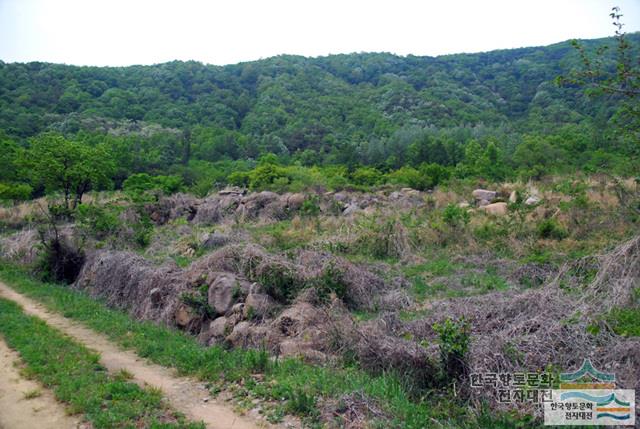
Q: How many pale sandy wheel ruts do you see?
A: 2